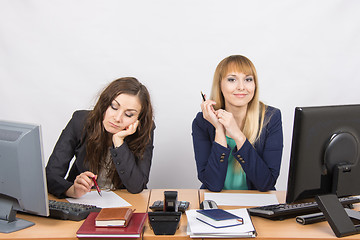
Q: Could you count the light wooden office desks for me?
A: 2